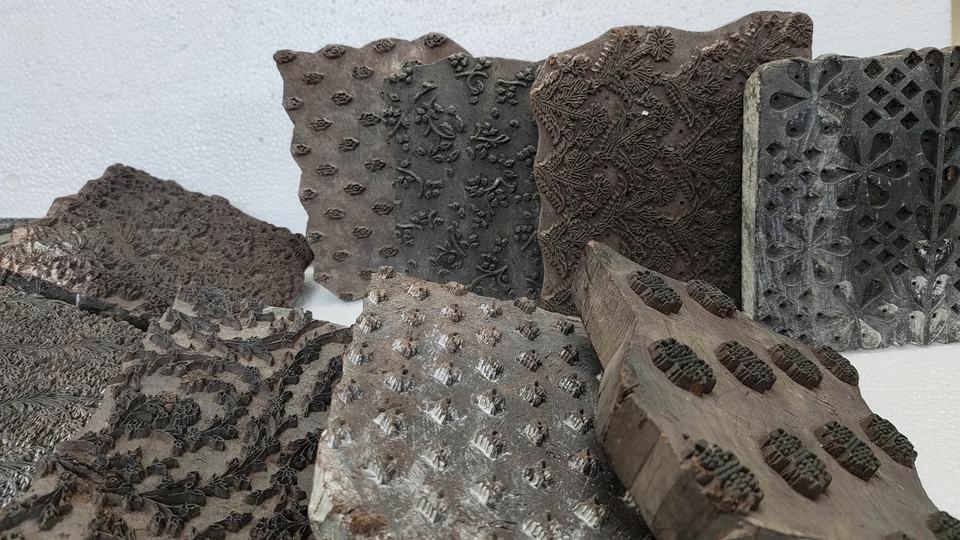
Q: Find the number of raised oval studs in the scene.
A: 11